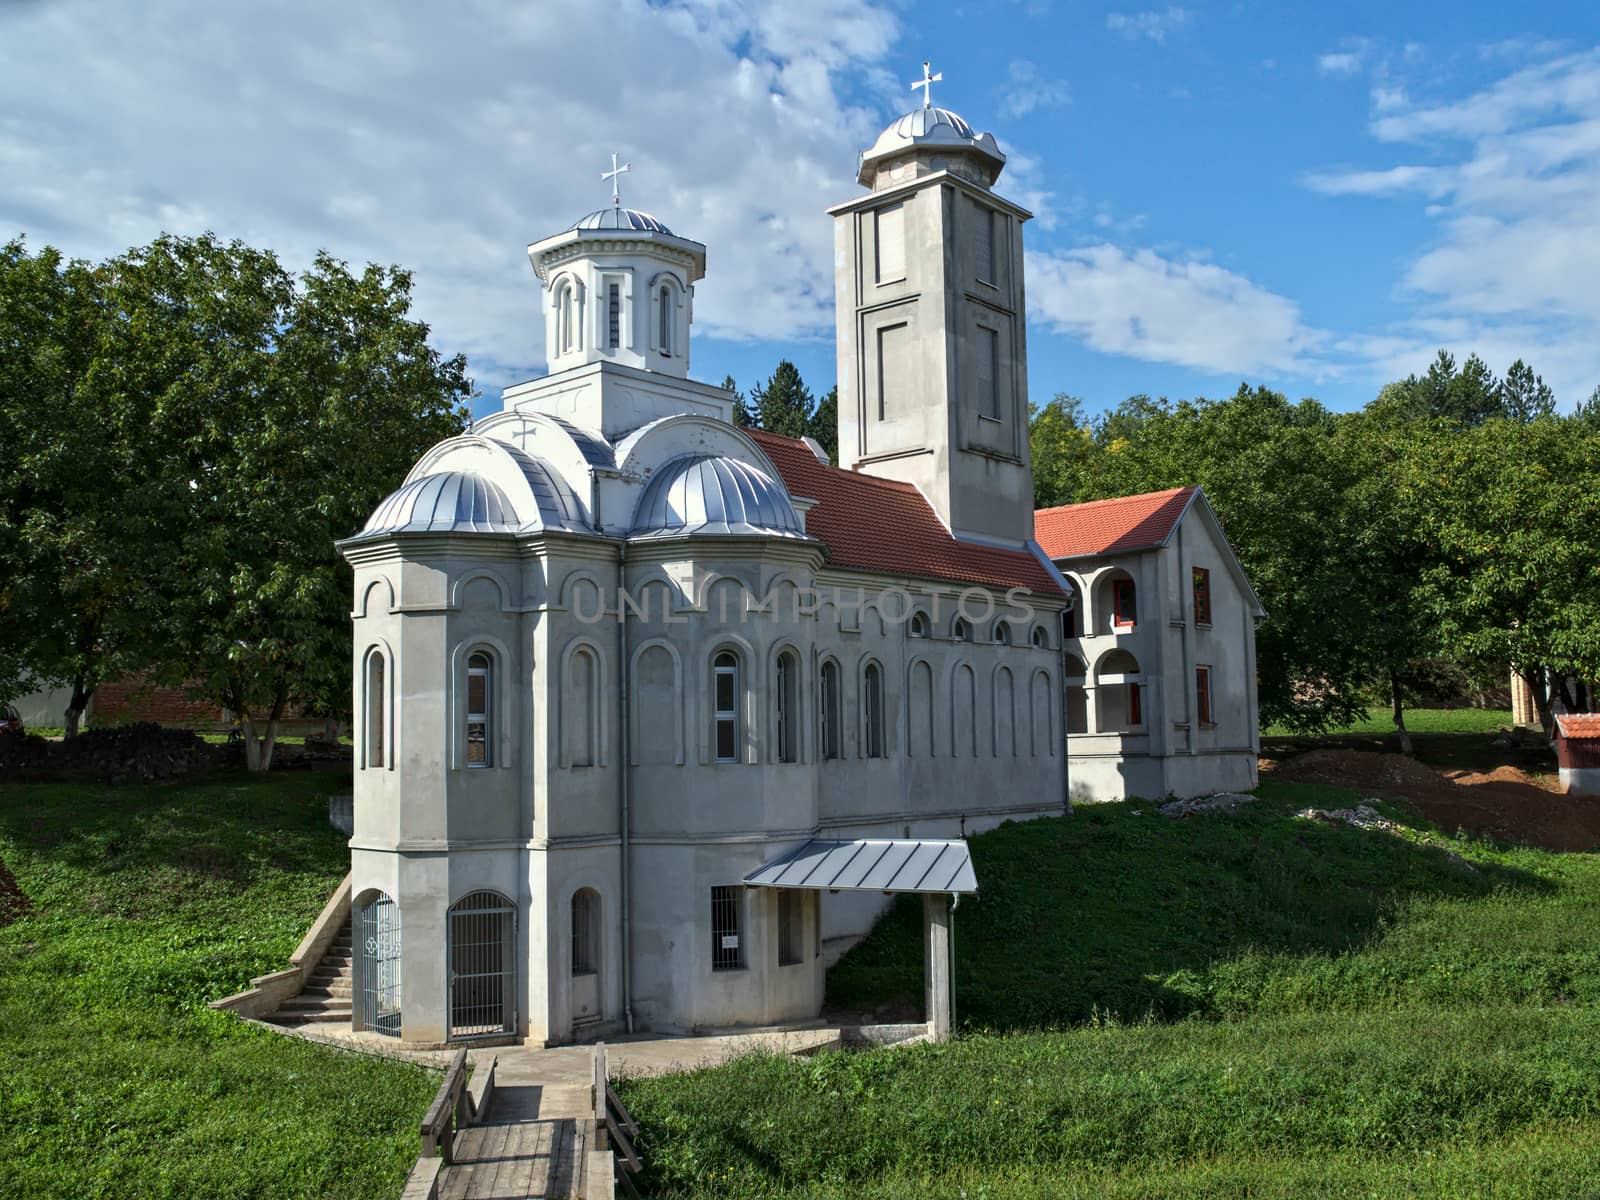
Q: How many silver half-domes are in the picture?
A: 2